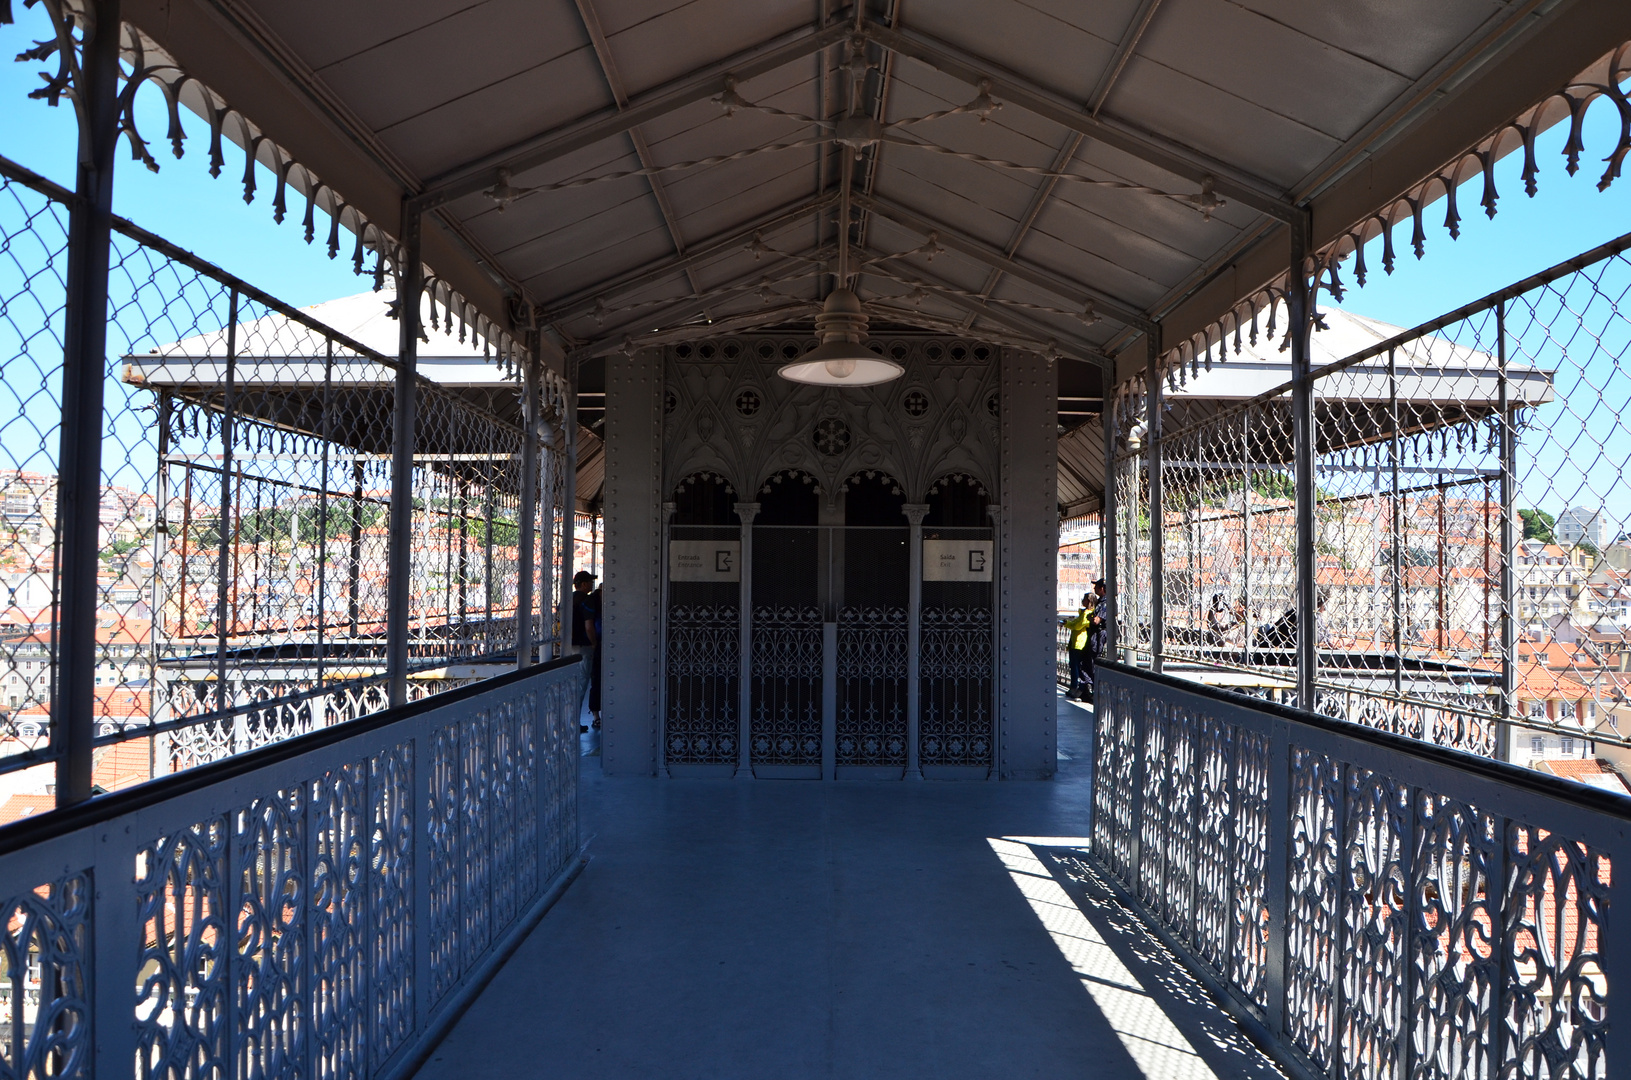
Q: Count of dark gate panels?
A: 4